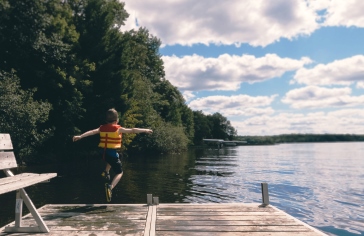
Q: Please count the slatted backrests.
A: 1